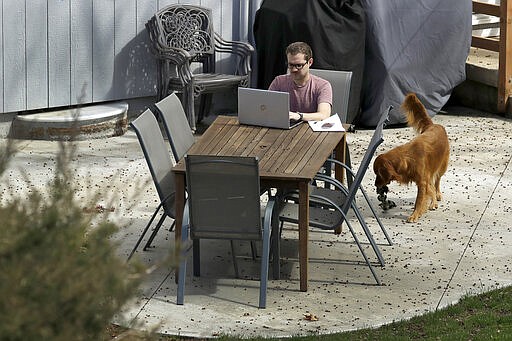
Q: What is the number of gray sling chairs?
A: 6